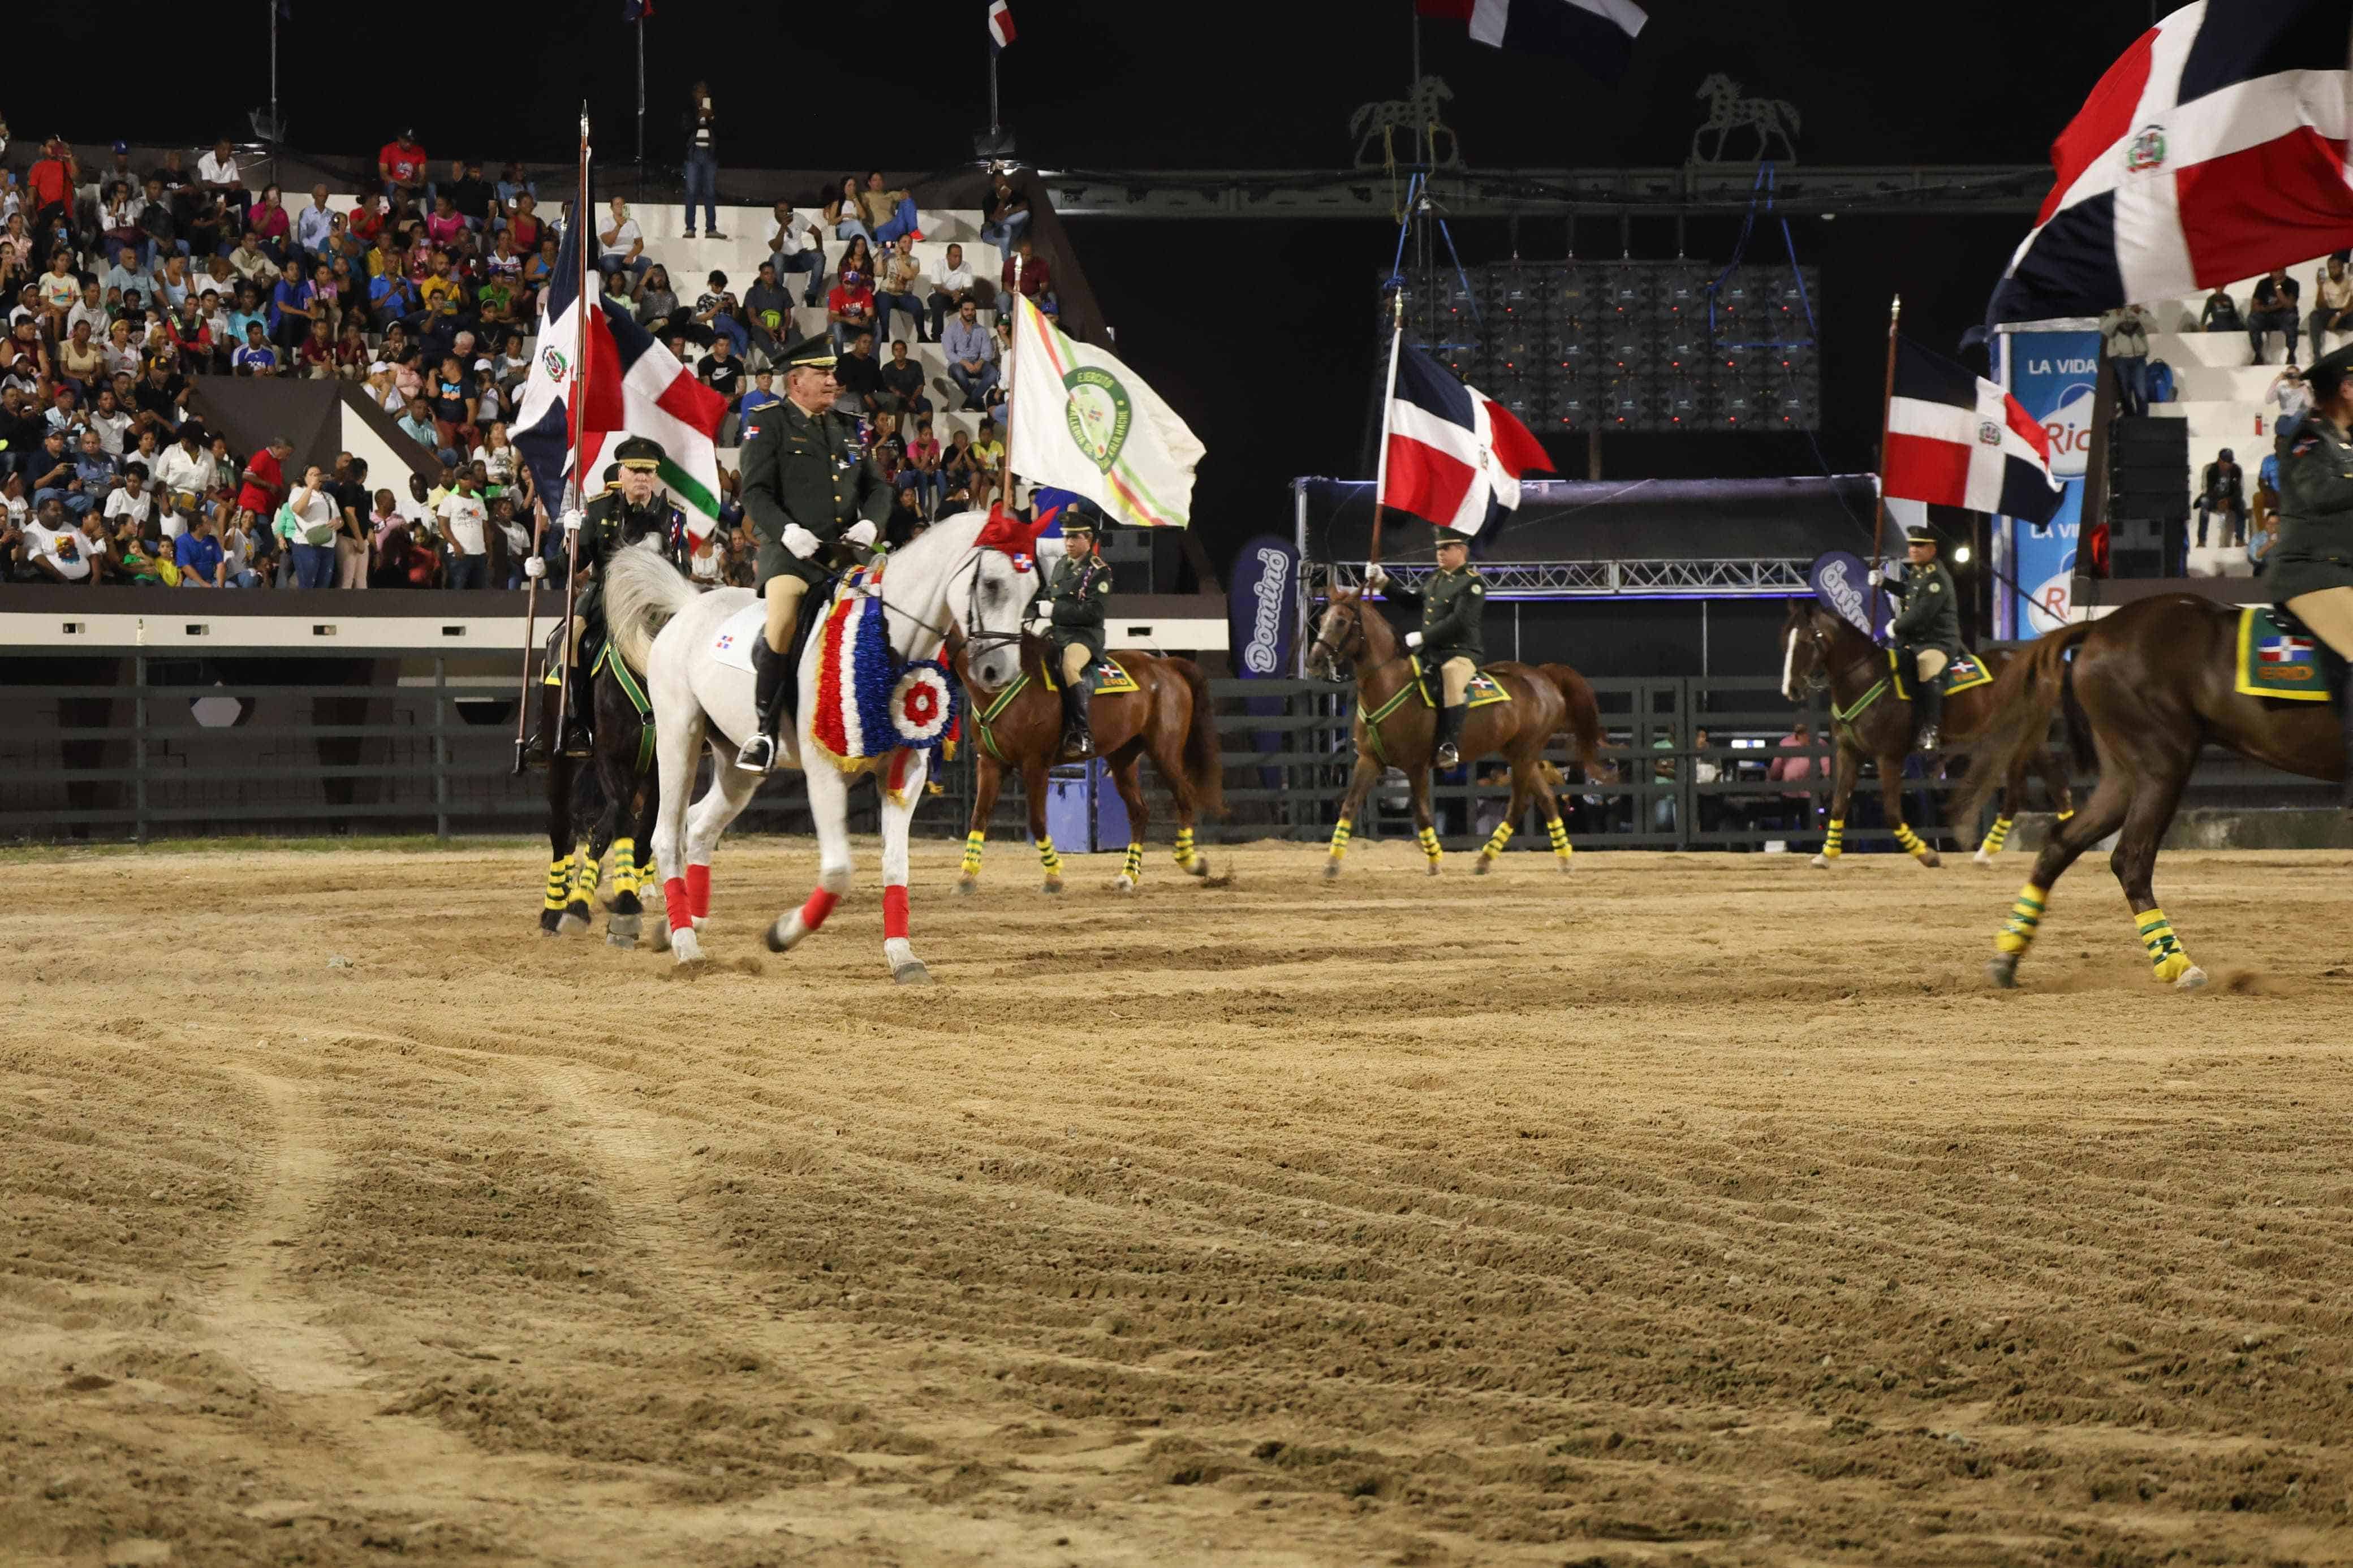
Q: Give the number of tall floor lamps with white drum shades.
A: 0